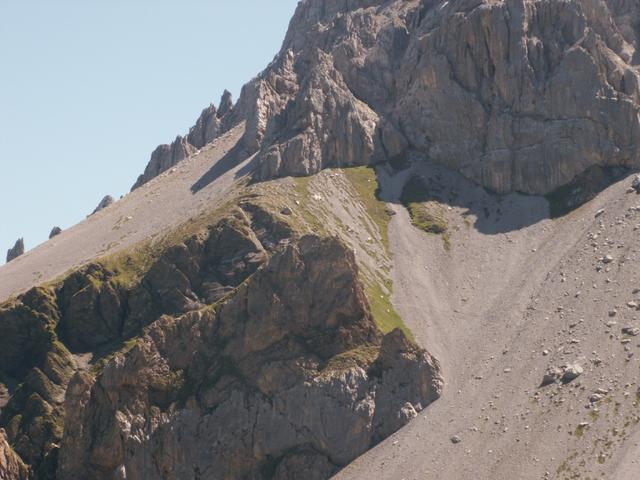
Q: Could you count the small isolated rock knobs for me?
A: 3